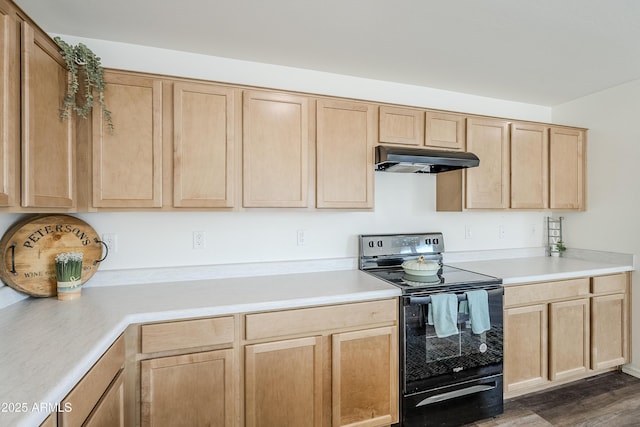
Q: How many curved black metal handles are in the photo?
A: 2